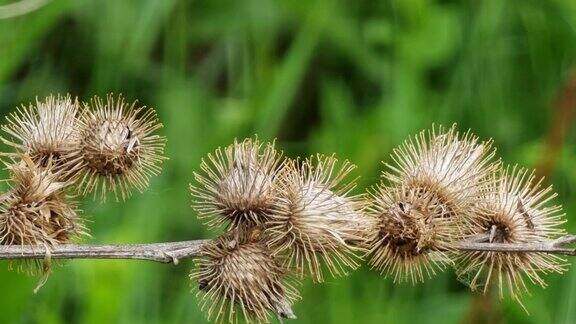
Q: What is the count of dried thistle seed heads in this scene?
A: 9